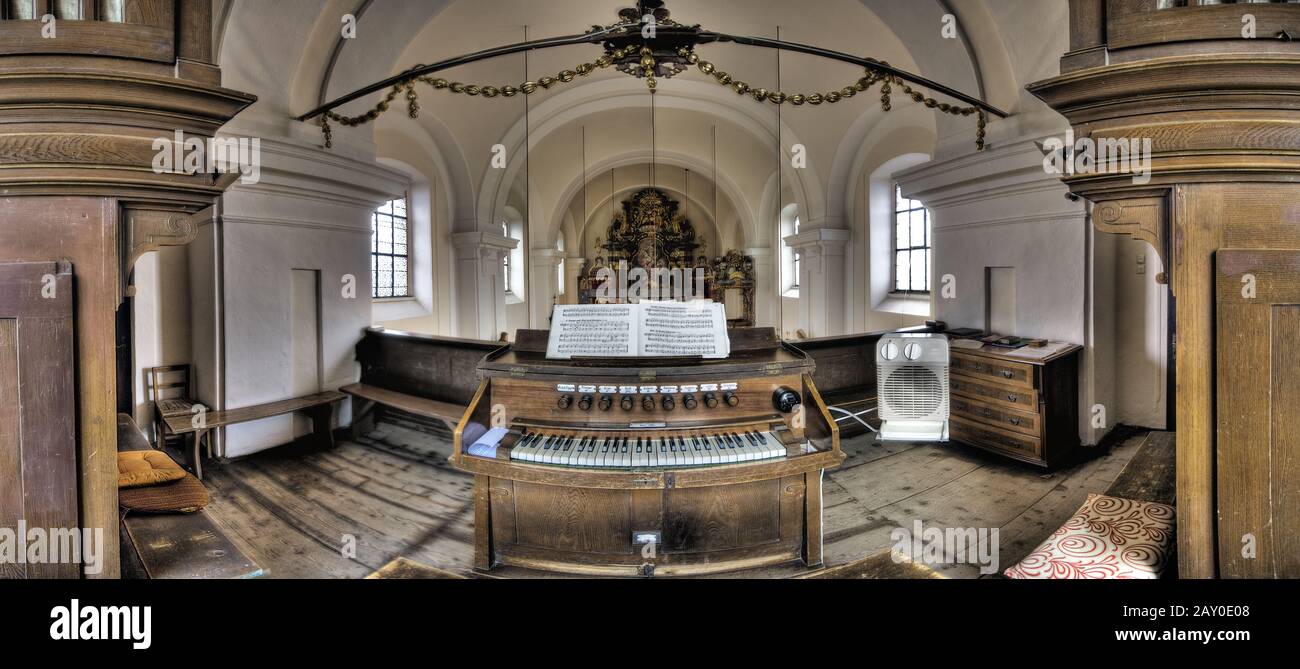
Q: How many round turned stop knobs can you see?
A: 9